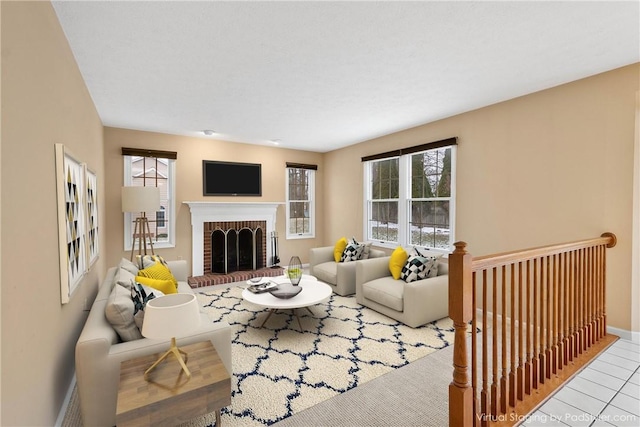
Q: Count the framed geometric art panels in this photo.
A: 2